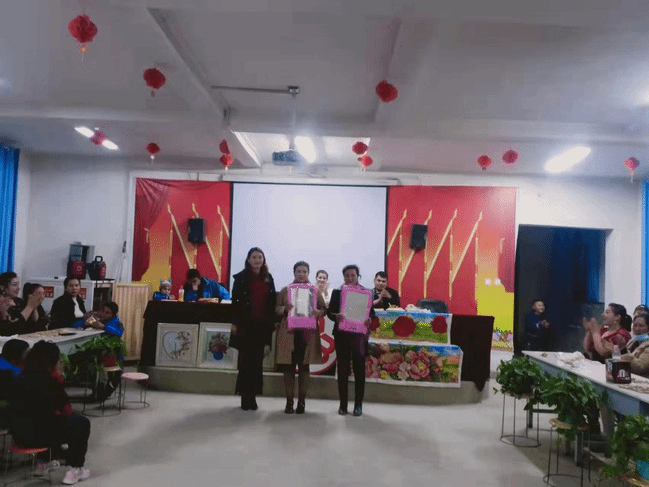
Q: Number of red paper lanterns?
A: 12